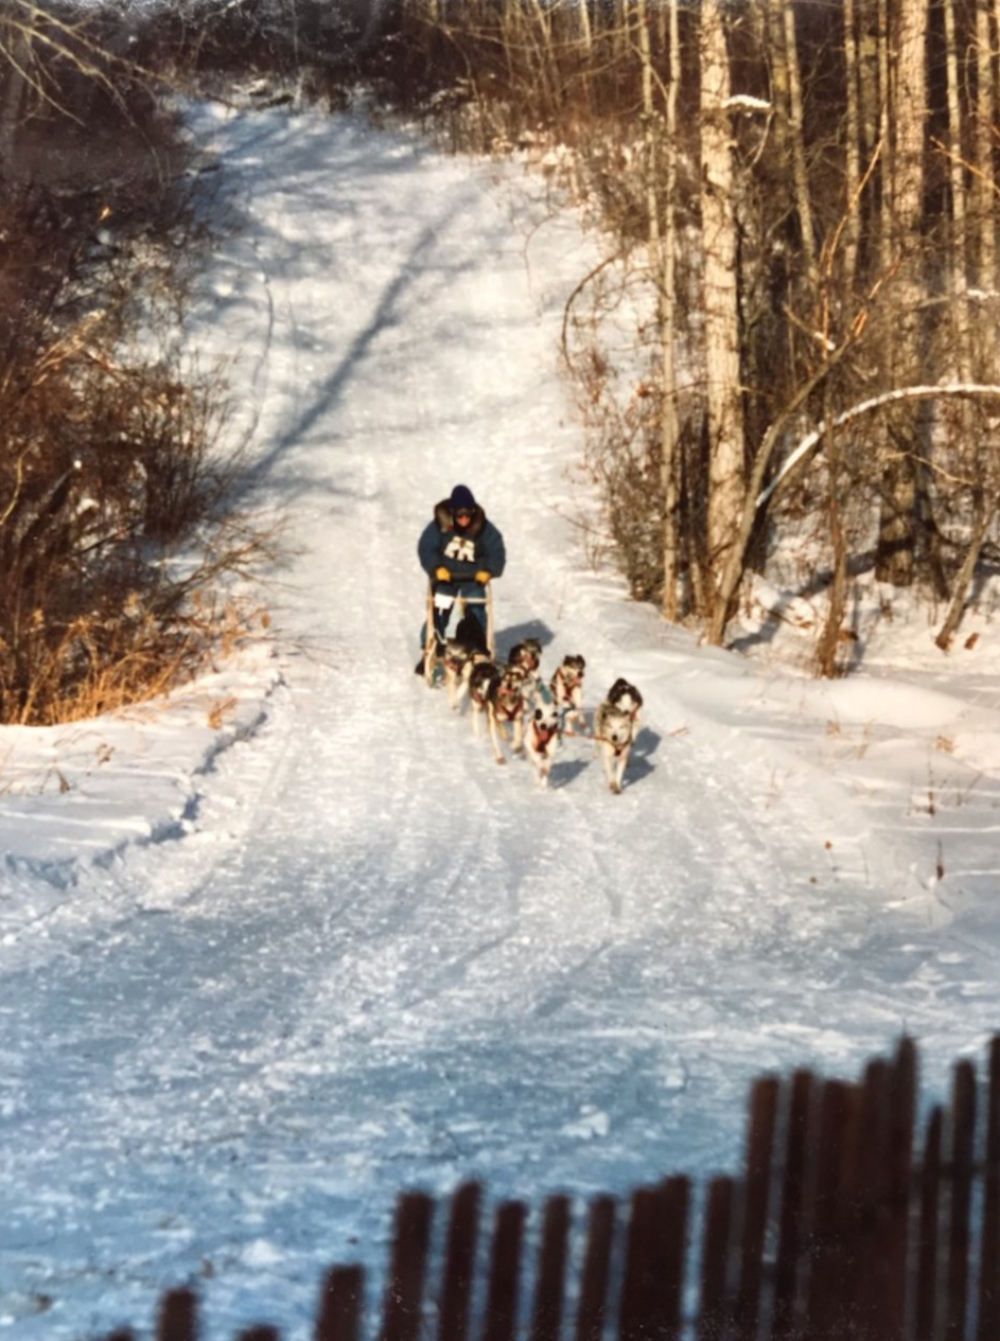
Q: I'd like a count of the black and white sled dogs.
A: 8